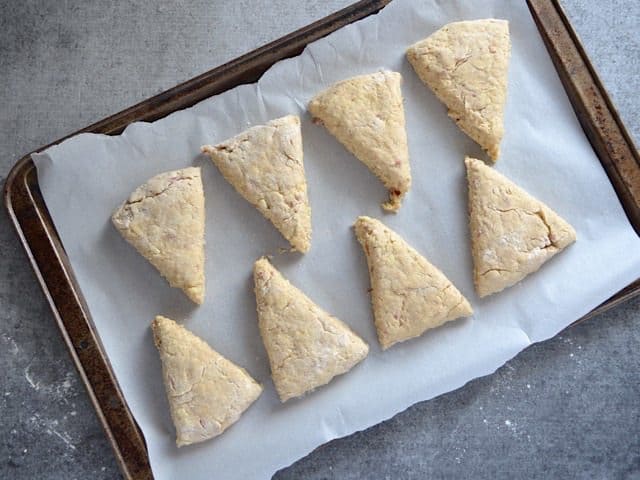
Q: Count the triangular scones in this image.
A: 8